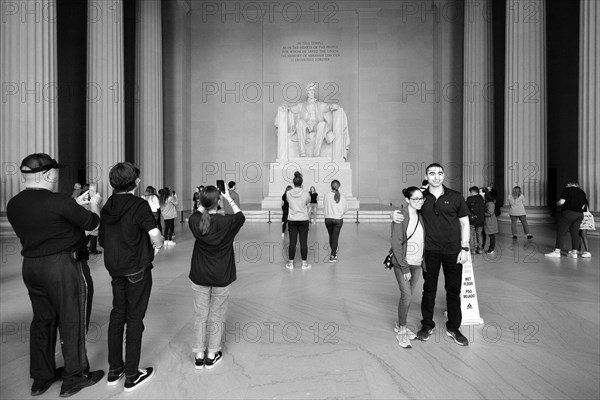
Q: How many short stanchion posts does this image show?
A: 3